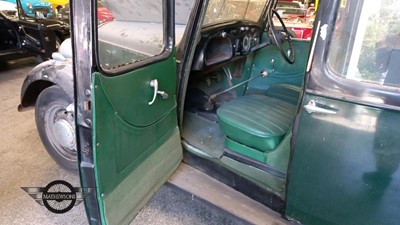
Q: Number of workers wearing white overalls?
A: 0